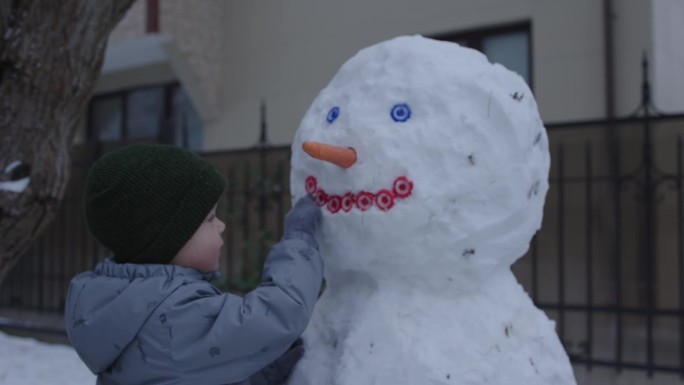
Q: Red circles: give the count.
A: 7